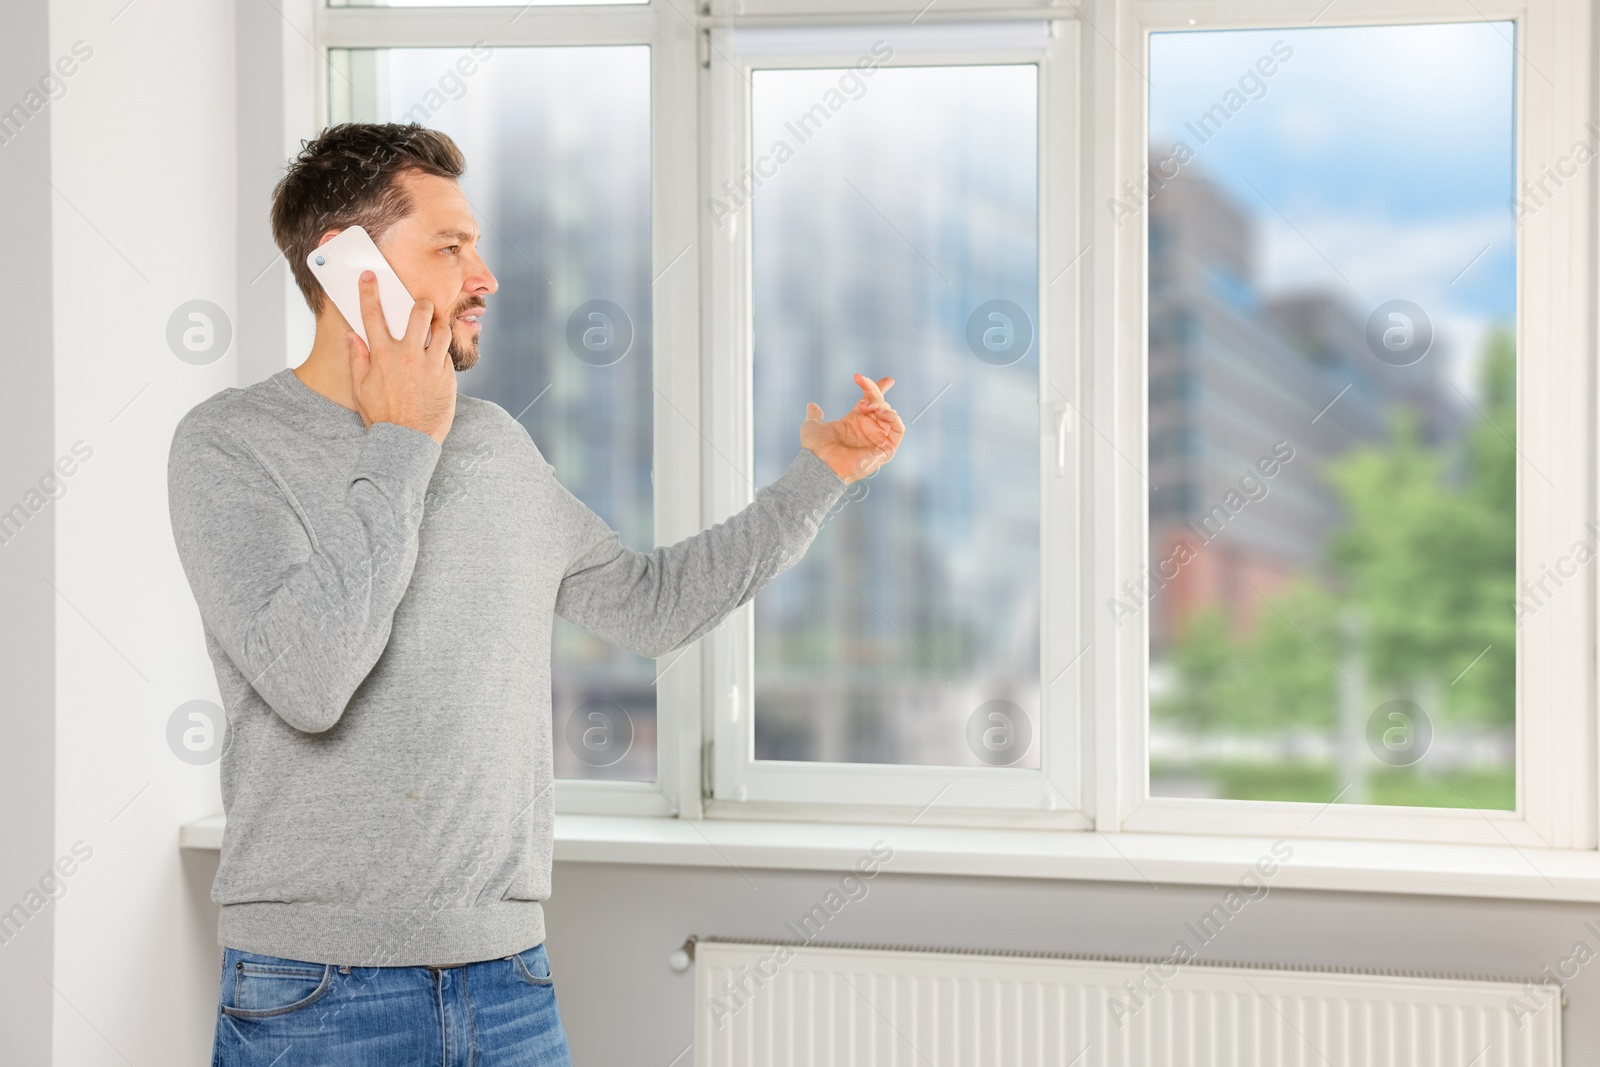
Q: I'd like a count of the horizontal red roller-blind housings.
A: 0